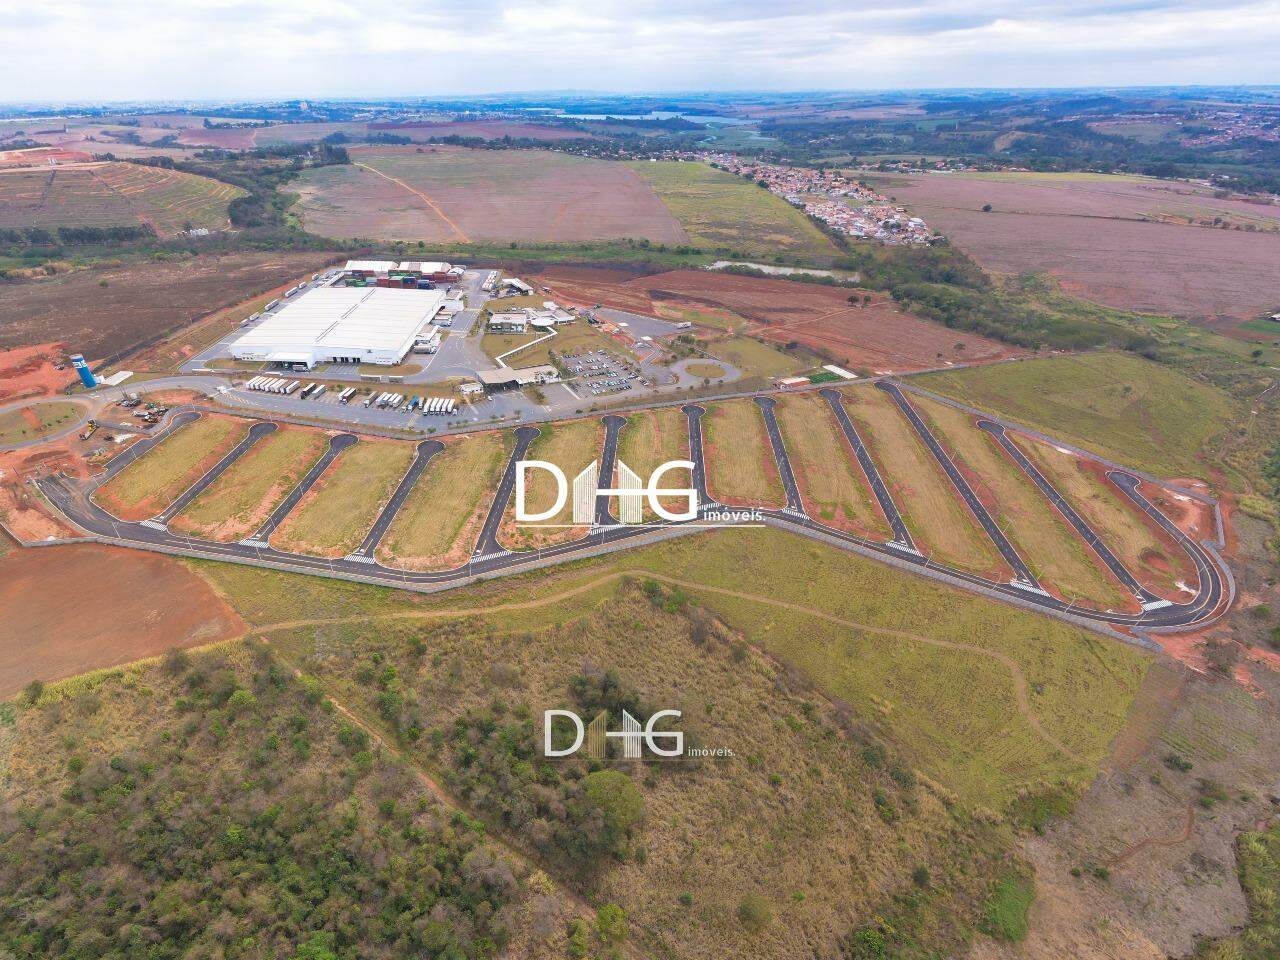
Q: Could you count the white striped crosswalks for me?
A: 10